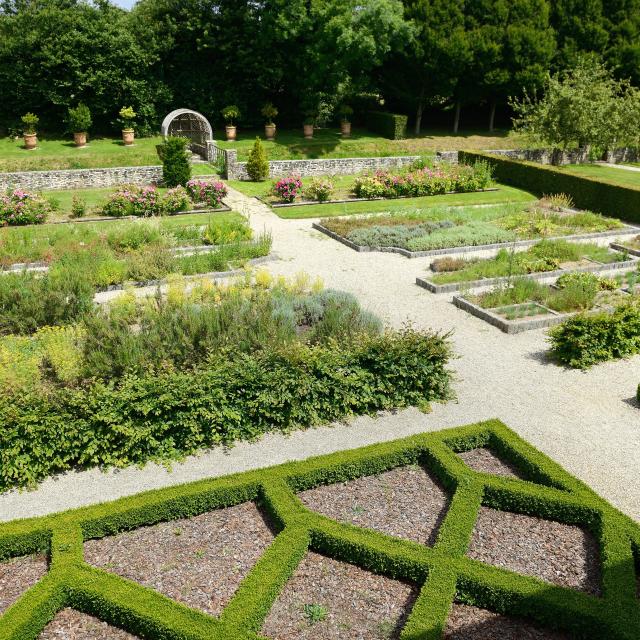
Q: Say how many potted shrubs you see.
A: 7